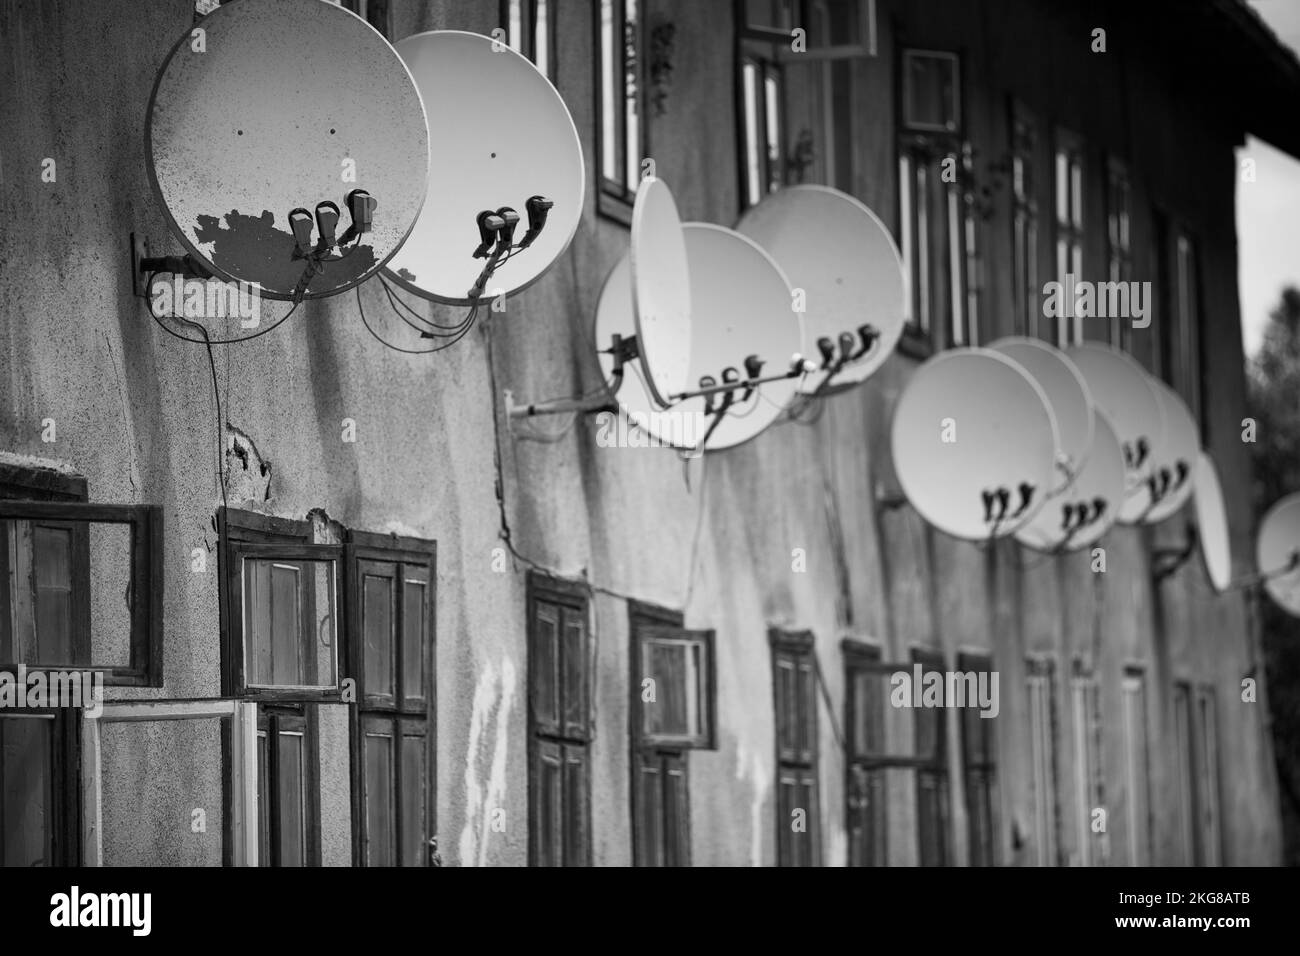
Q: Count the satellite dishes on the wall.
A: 12